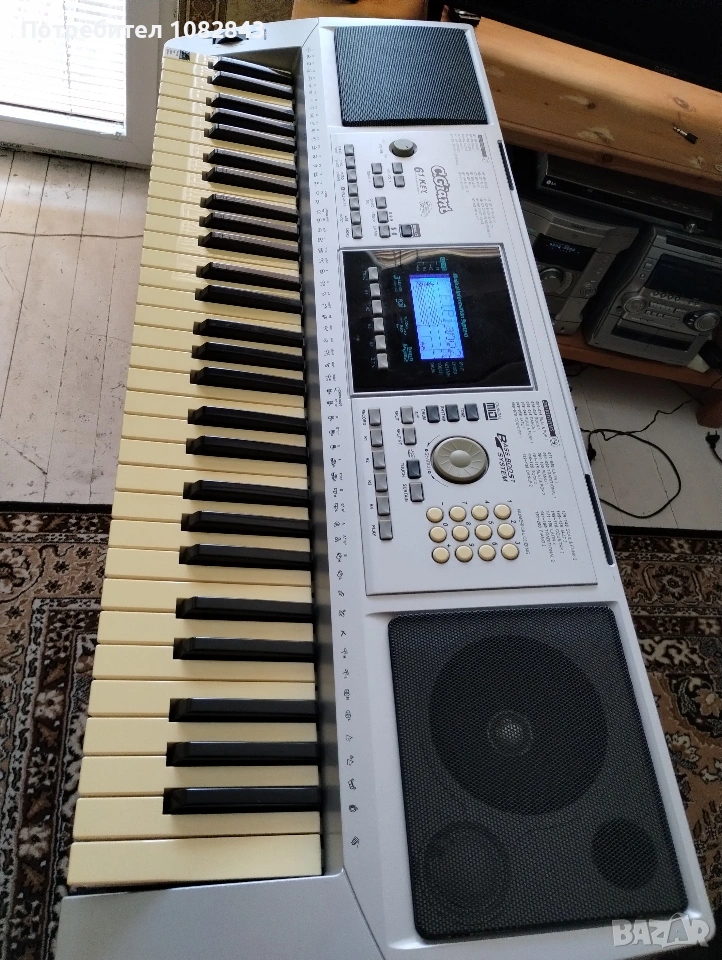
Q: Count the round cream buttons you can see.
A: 12